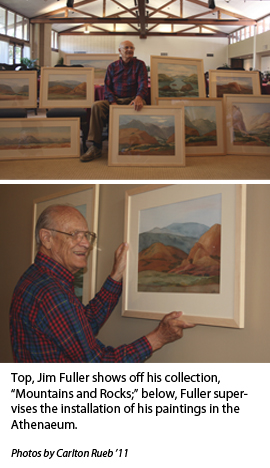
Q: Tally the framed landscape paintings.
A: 11